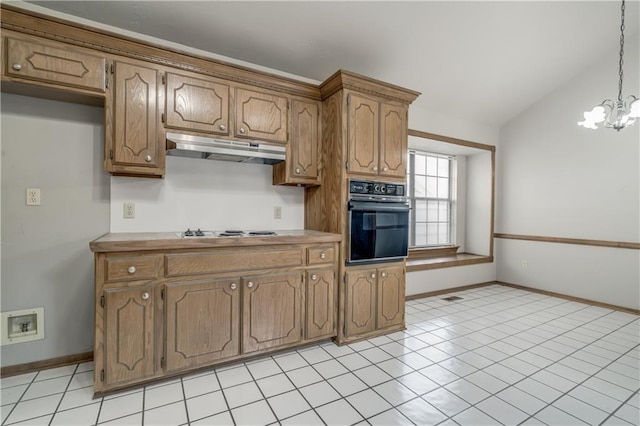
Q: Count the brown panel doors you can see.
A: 13